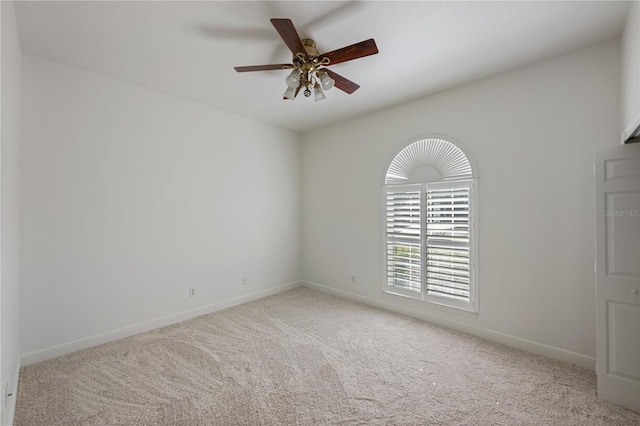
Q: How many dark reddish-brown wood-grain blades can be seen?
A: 5